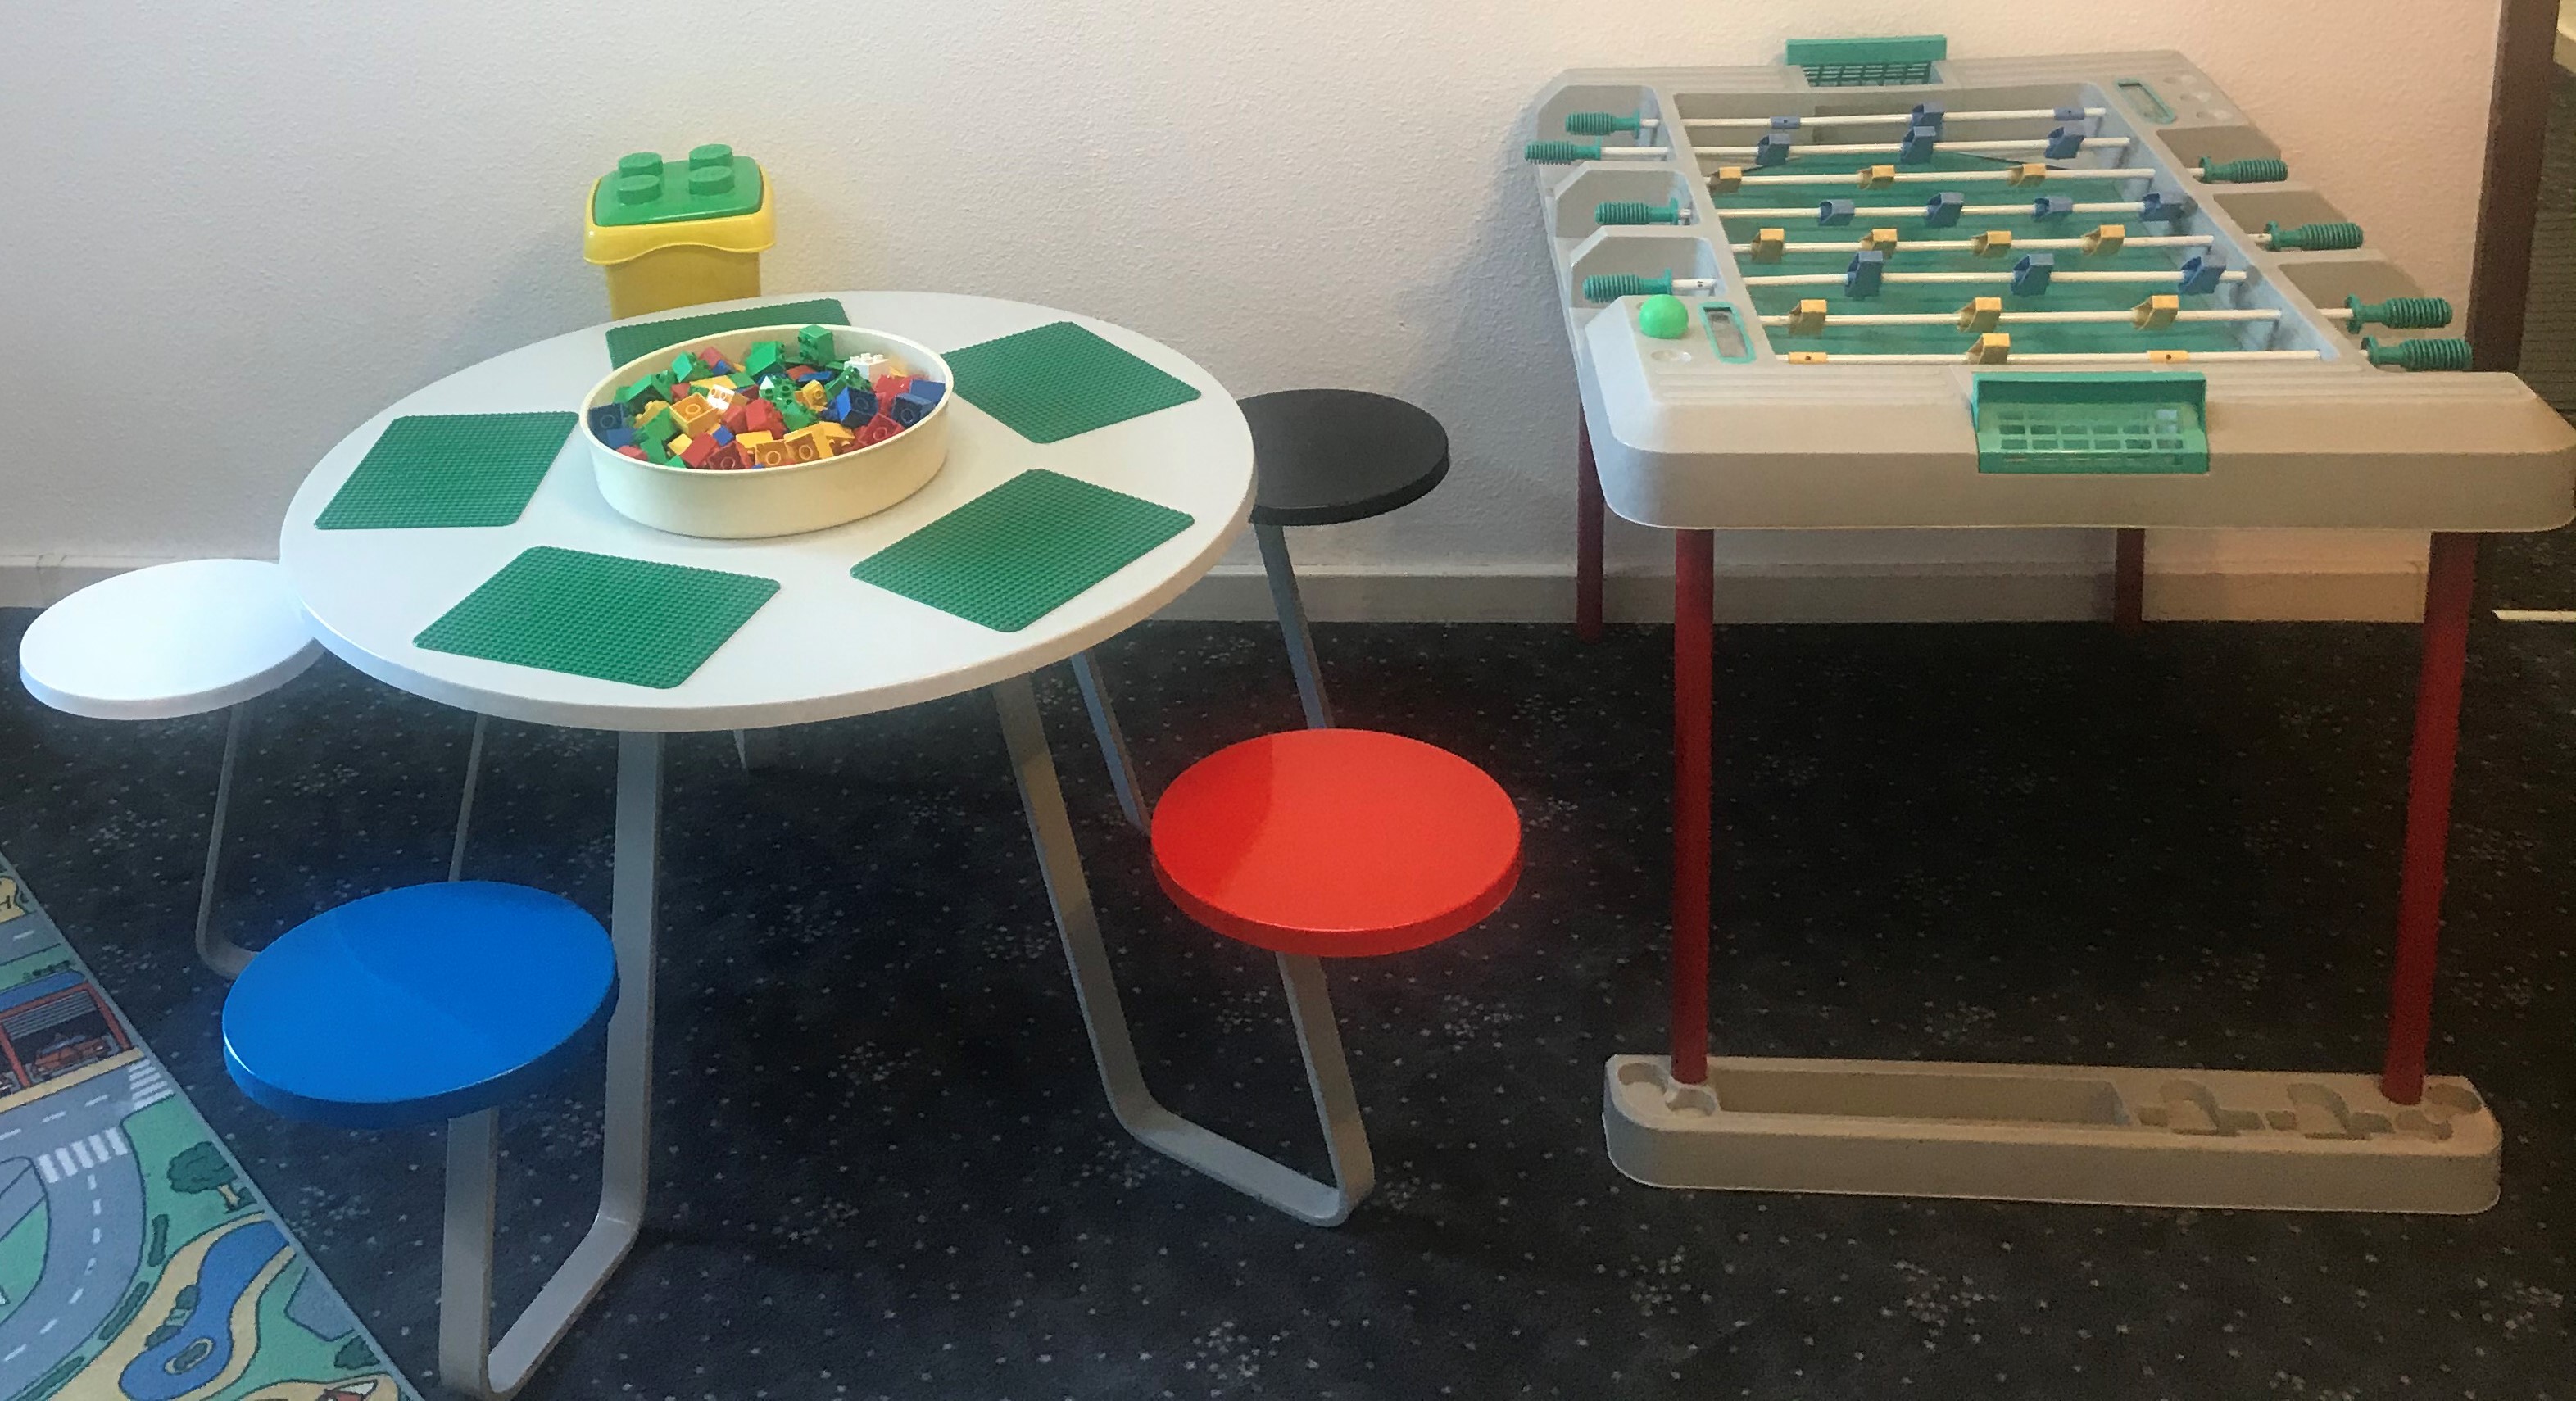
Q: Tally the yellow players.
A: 11